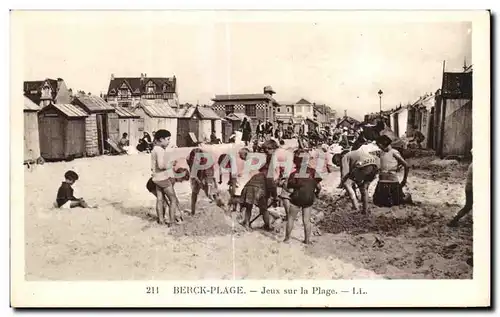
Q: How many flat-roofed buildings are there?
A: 1